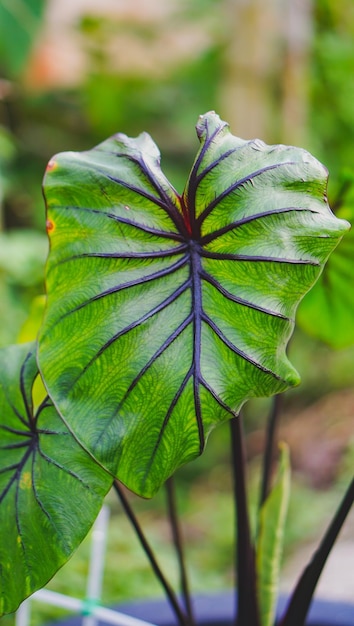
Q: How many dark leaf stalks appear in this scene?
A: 5